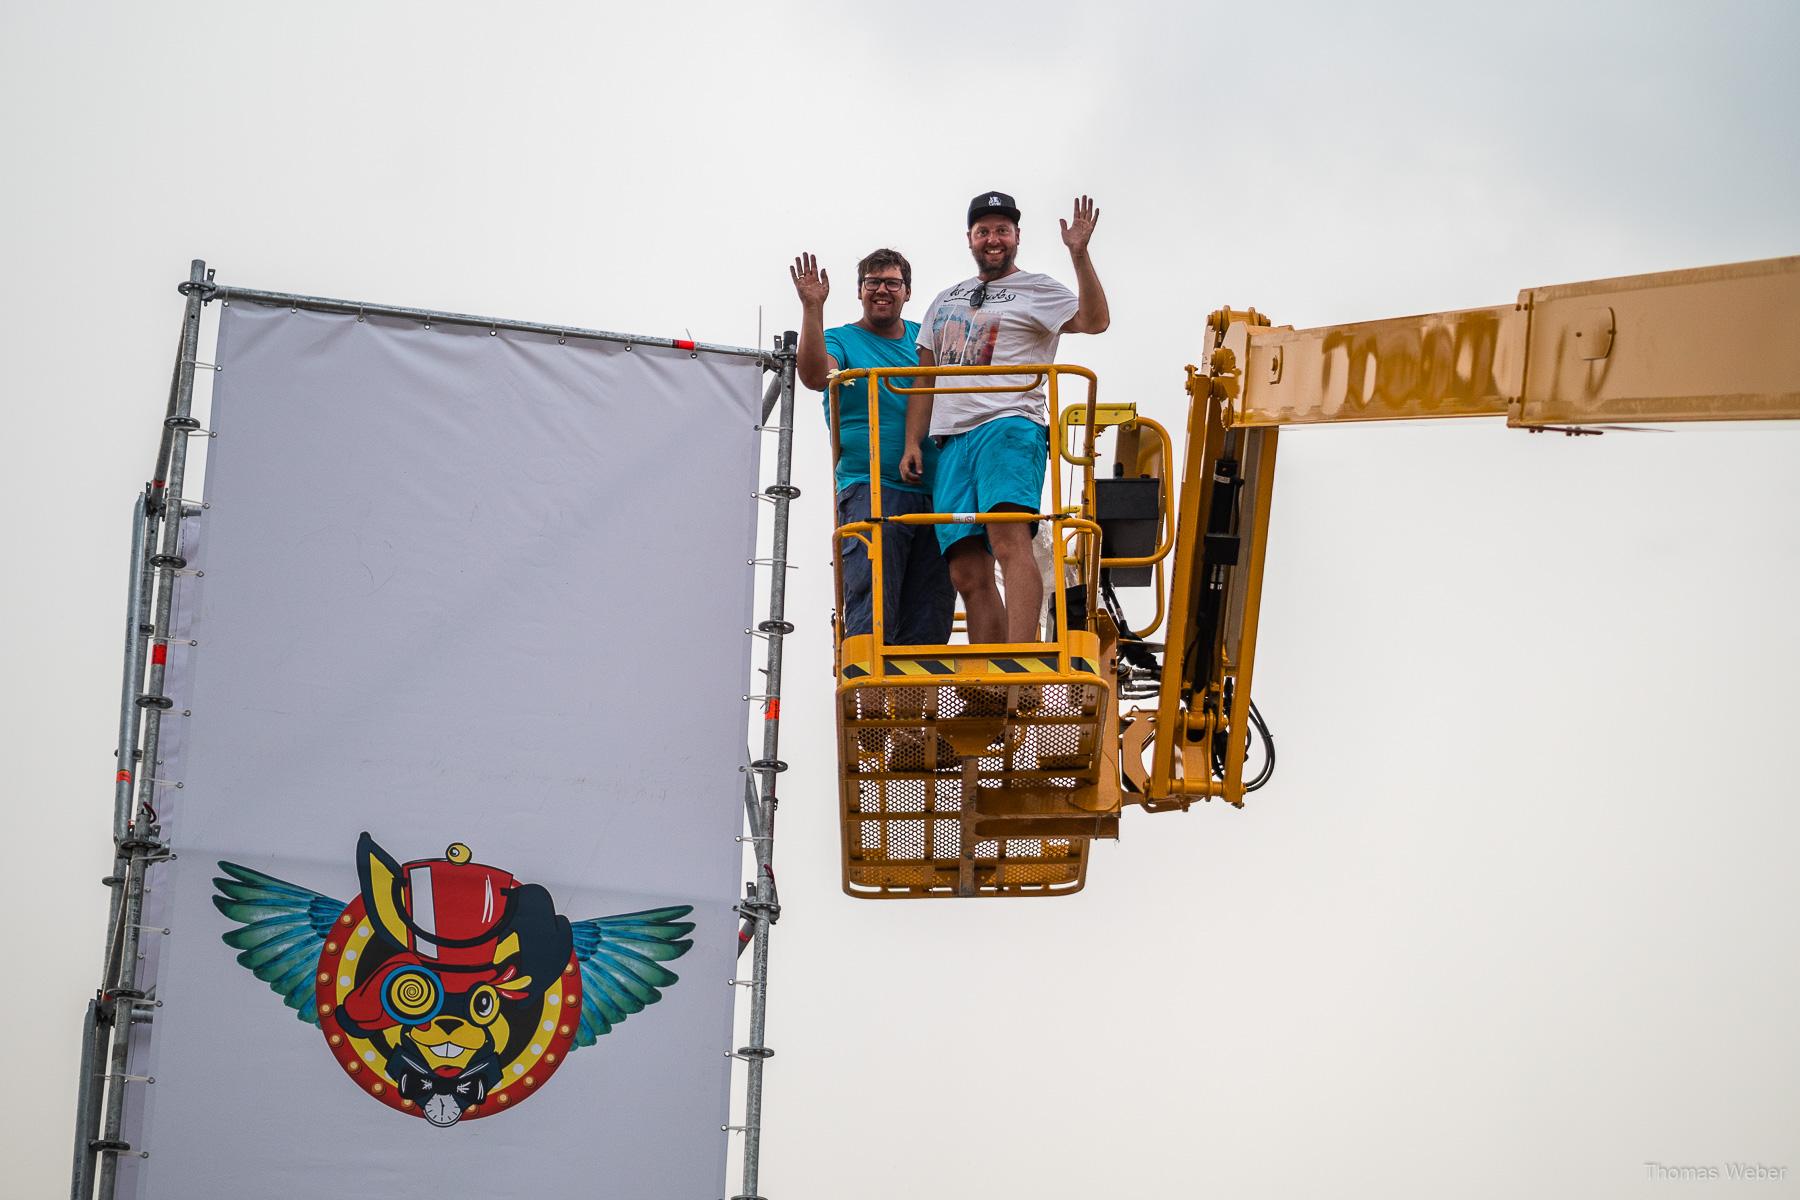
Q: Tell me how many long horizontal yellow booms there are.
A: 1